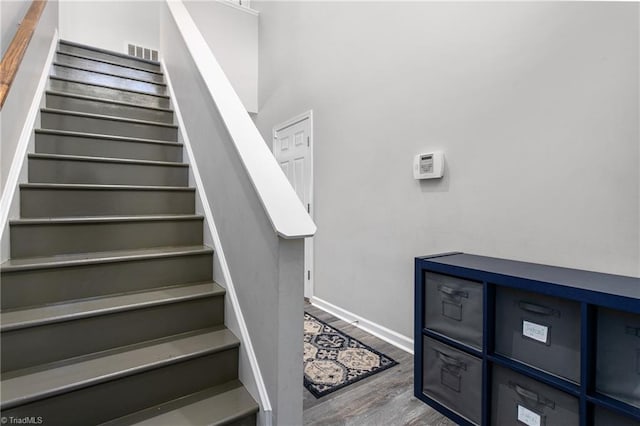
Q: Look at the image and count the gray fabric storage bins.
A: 6